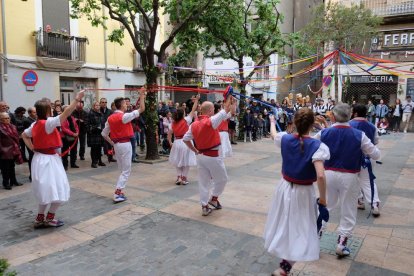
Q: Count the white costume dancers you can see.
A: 8